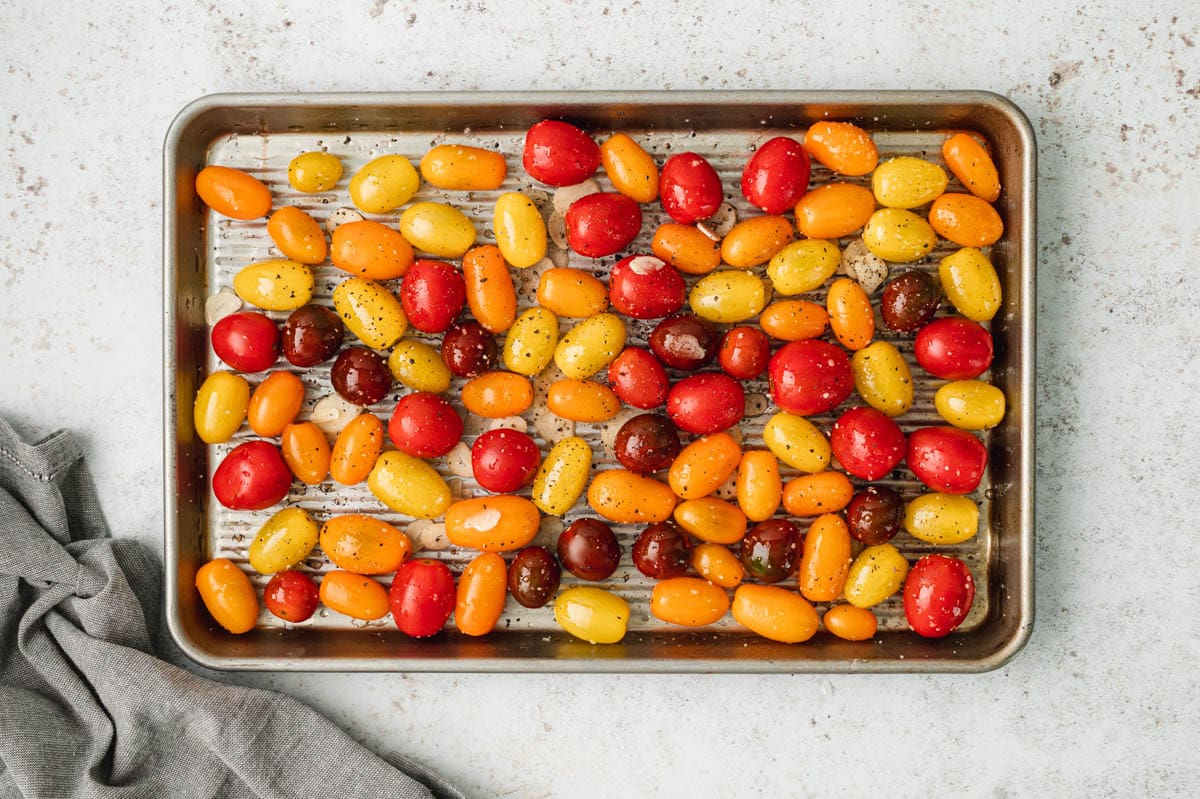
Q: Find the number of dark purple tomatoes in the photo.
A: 11